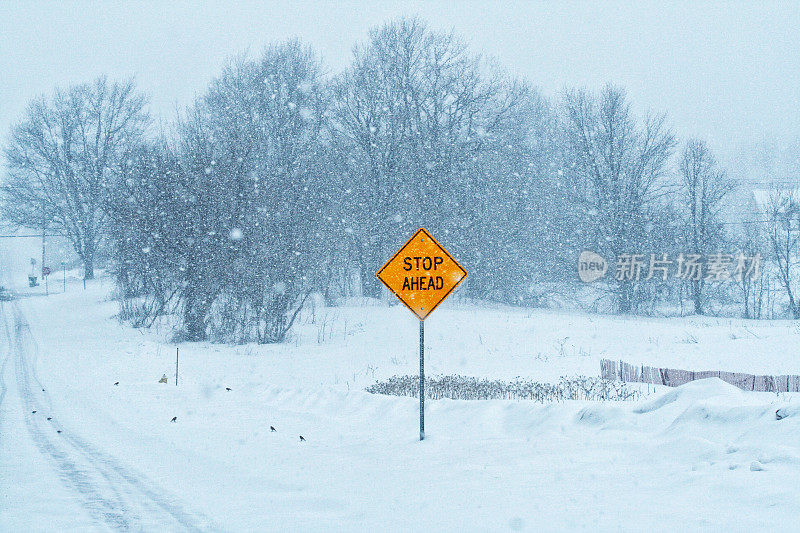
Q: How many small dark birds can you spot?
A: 9